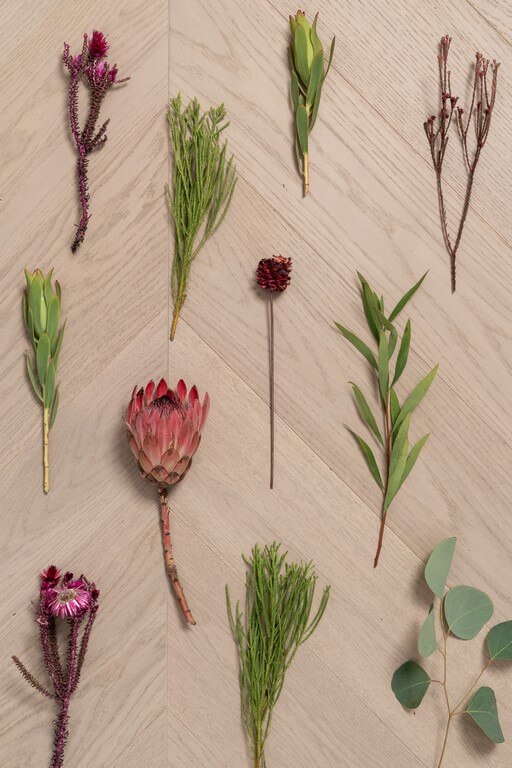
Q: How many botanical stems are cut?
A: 11